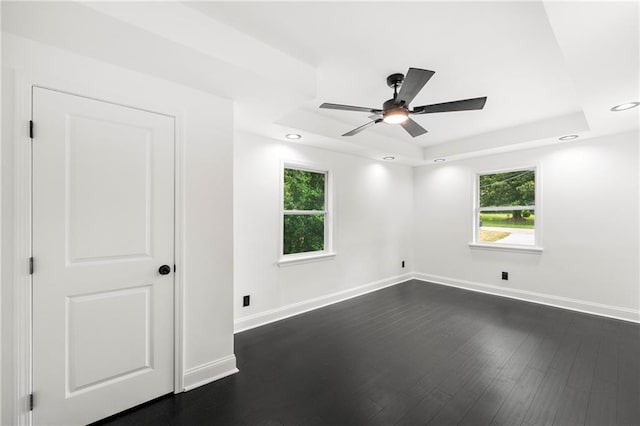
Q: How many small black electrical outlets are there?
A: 3